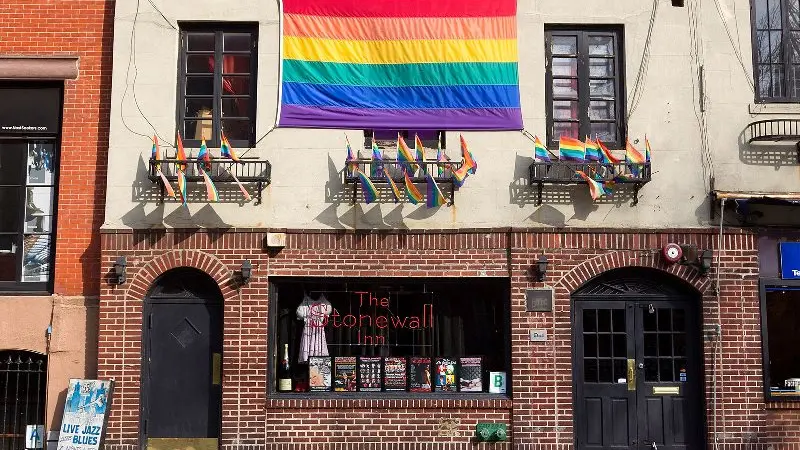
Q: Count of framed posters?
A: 7